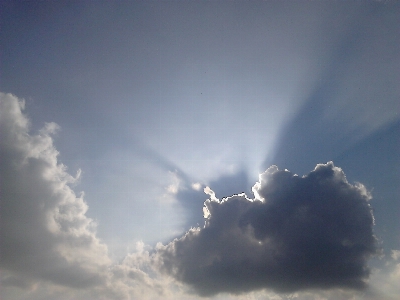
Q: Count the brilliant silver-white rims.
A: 1